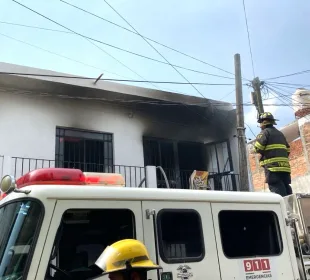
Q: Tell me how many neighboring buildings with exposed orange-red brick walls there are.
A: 1